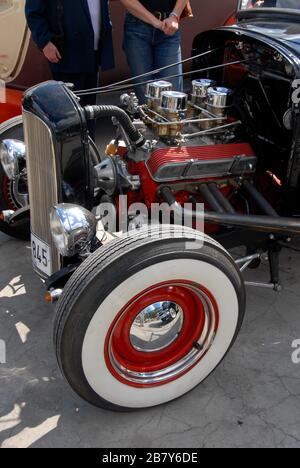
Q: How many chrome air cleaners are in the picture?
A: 4